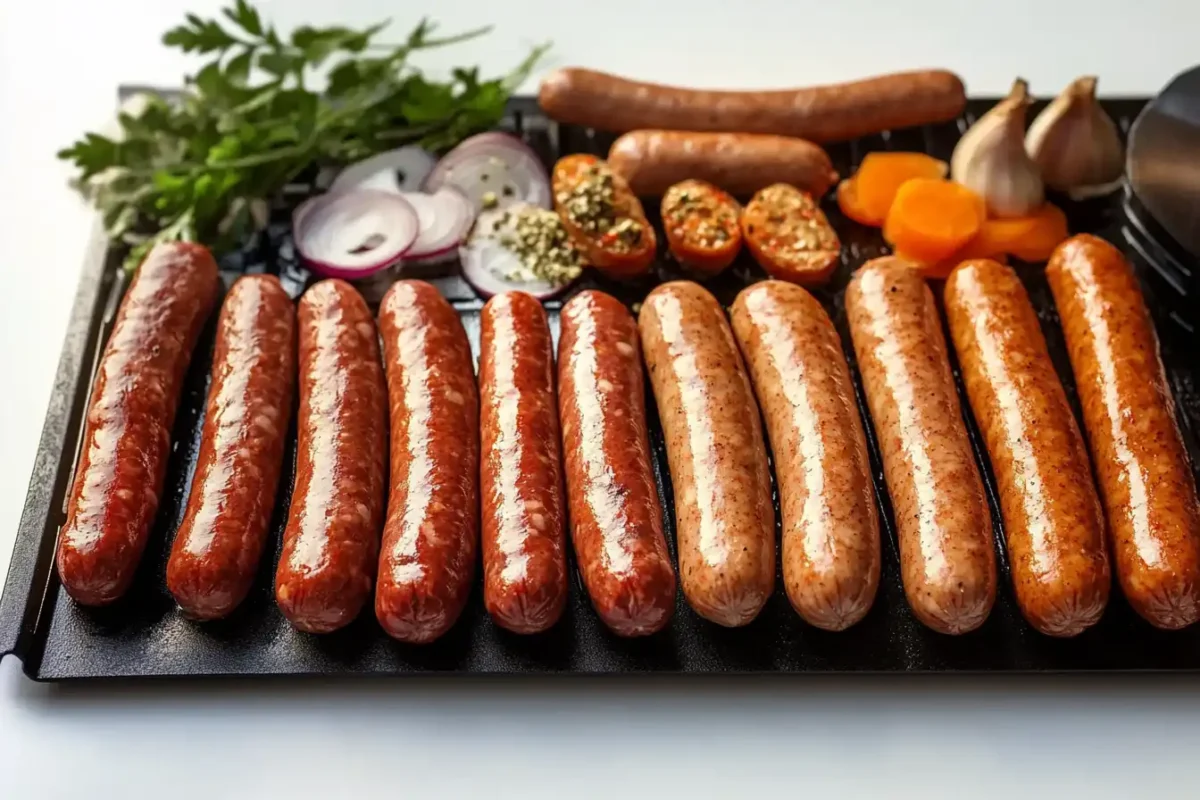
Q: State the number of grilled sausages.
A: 13